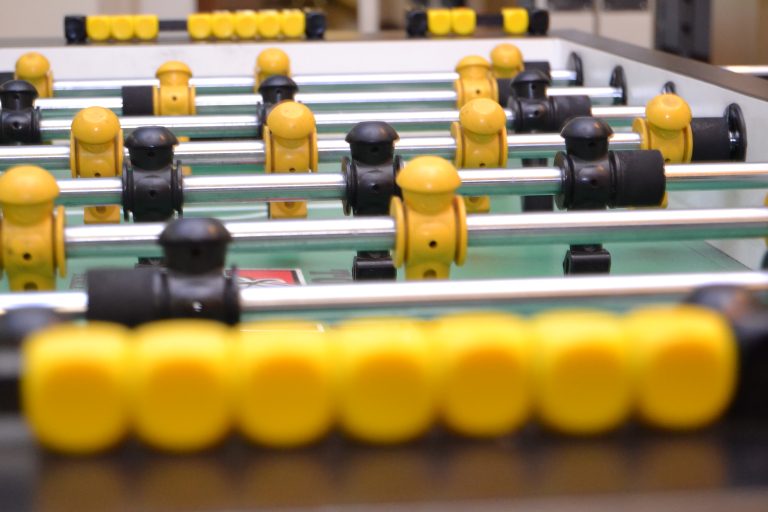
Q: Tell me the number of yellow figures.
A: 11